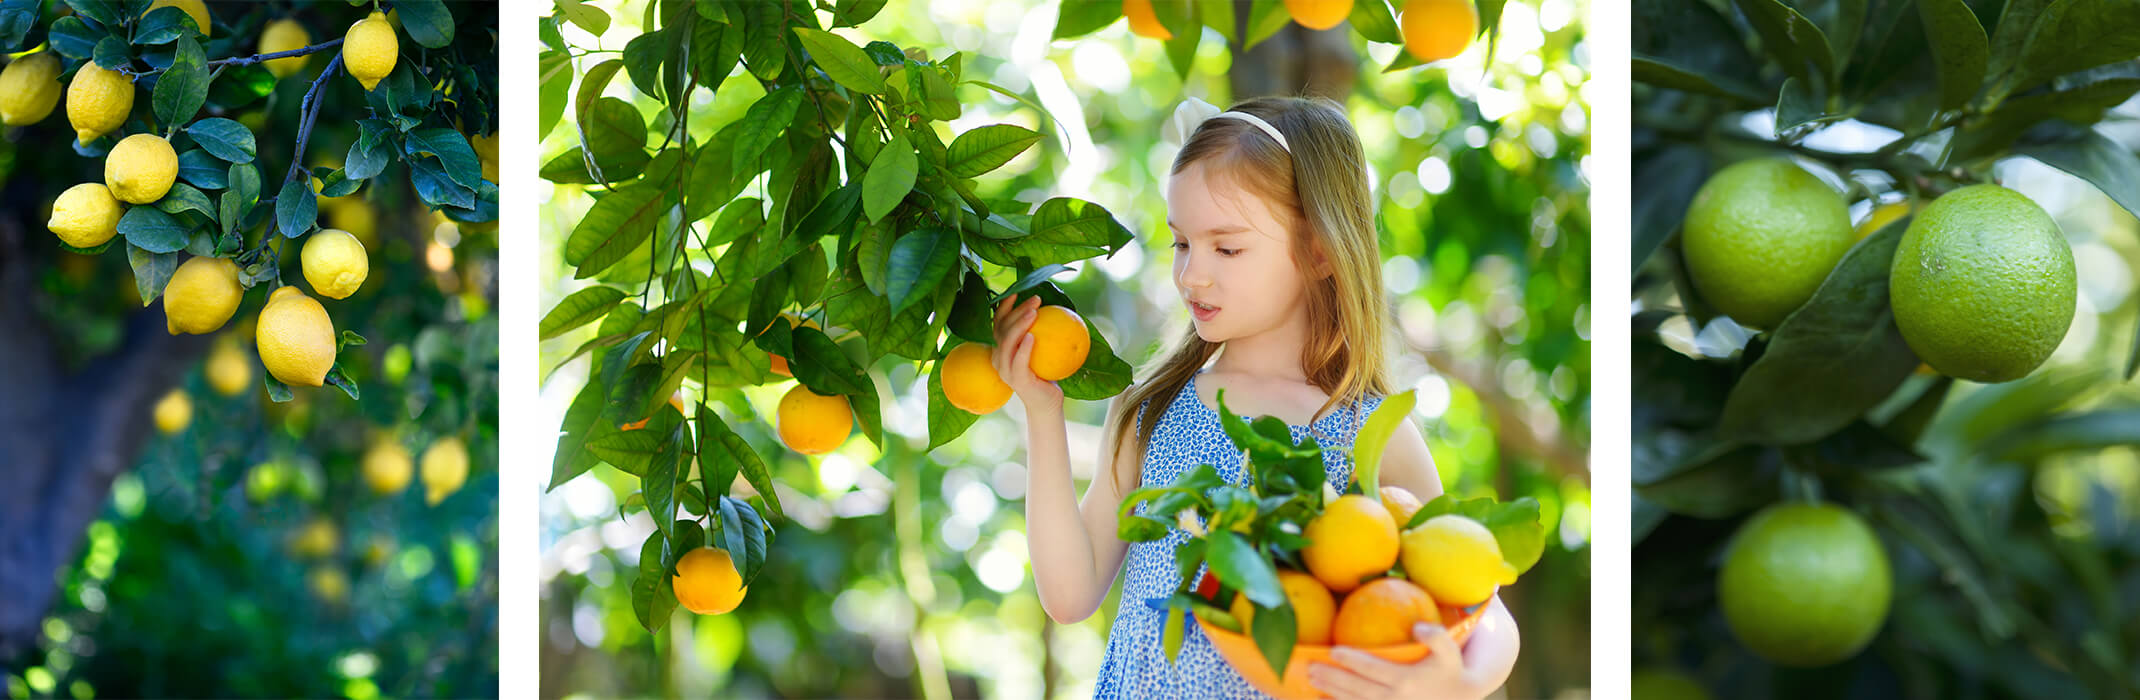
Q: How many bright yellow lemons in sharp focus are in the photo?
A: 7